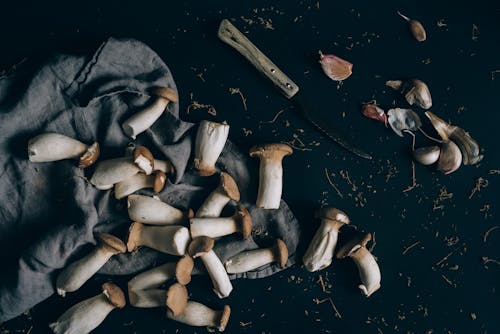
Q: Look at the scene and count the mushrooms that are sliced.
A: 0